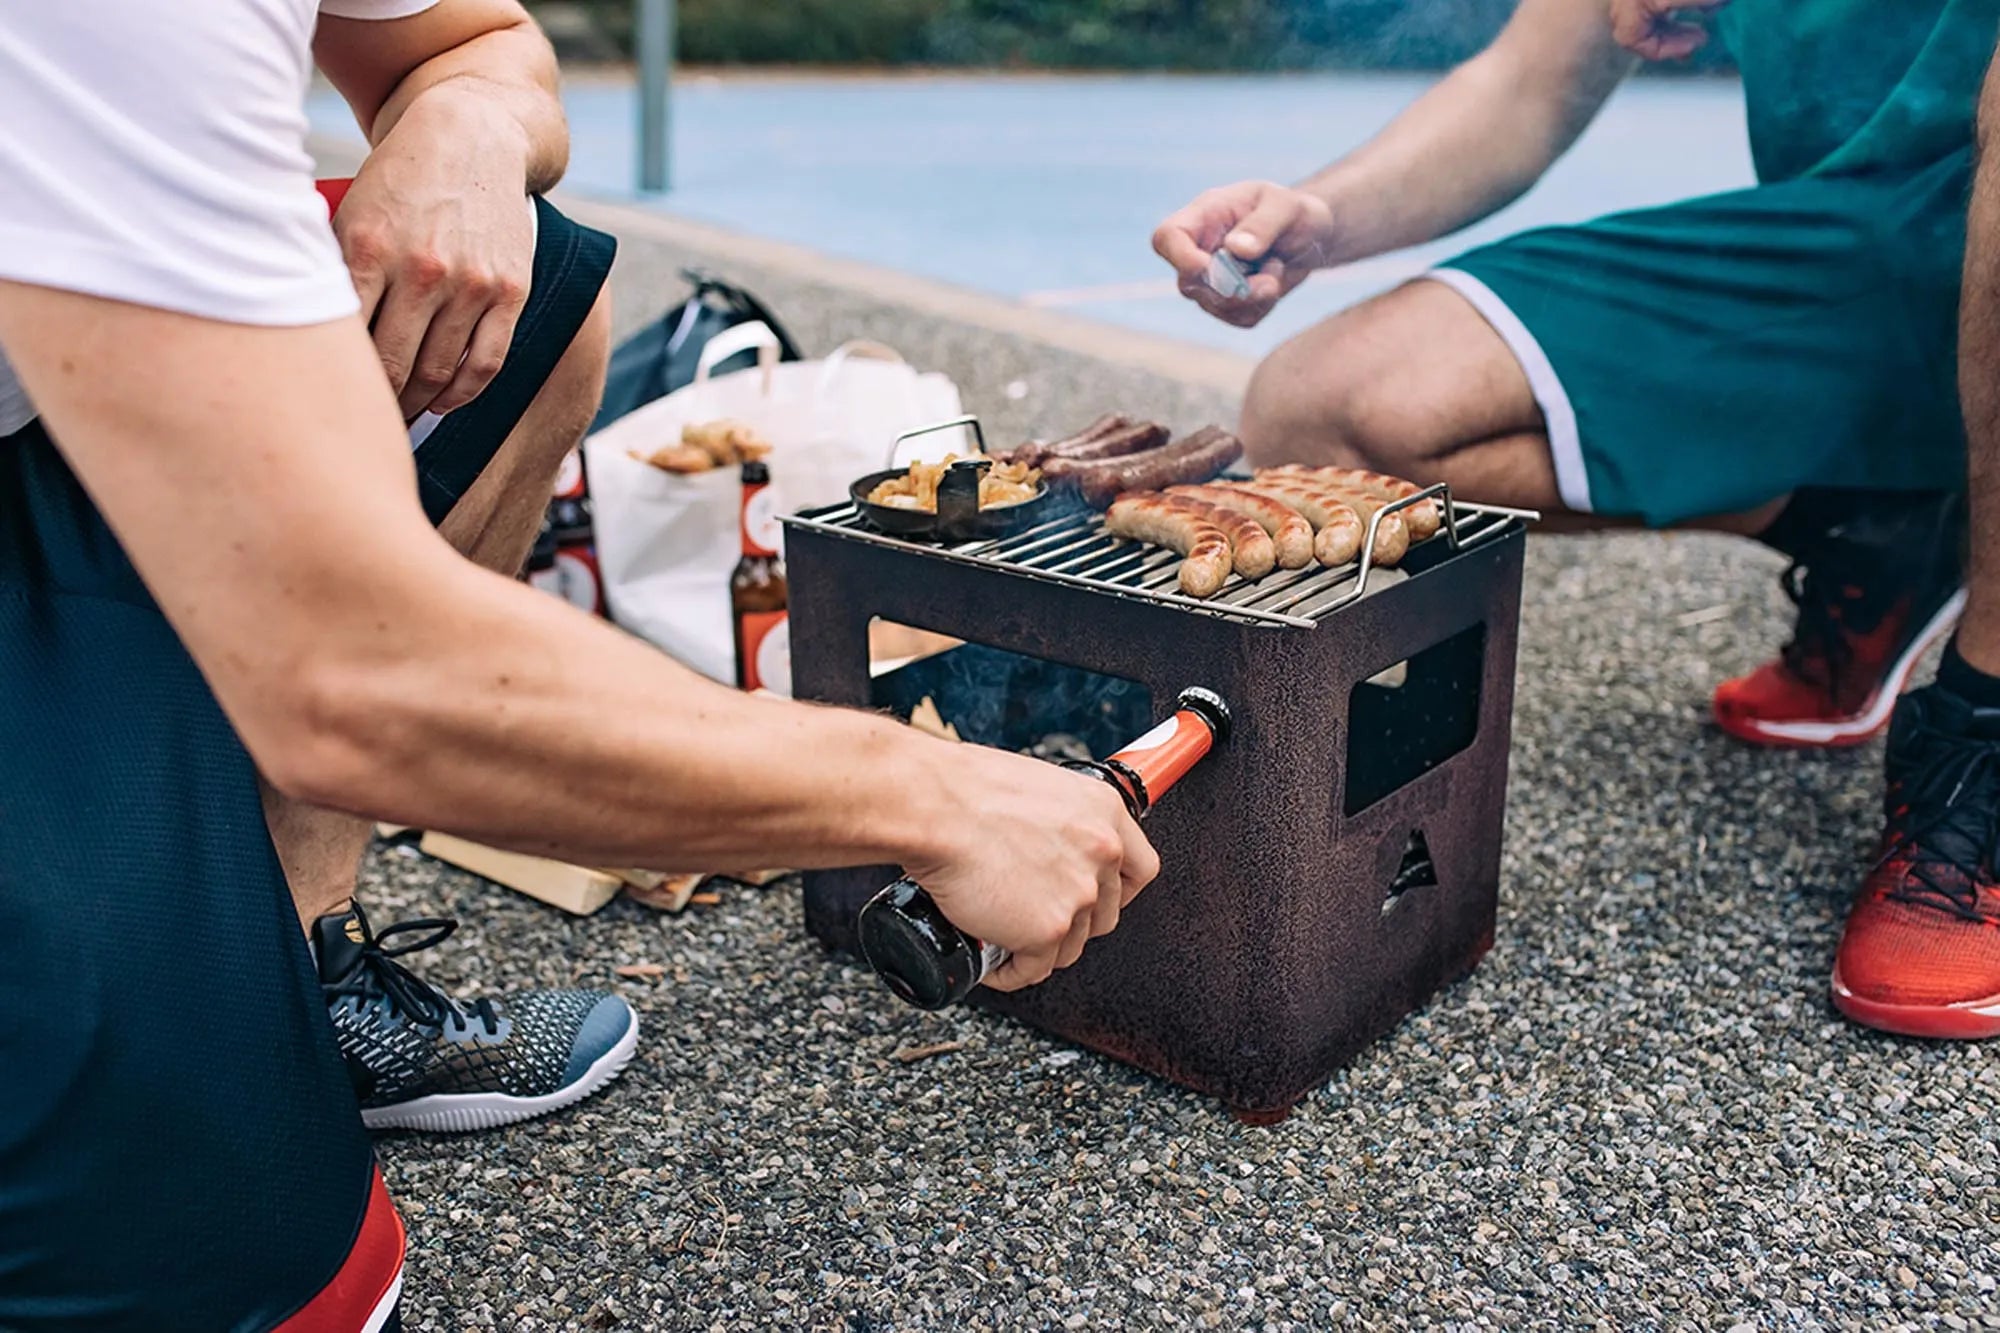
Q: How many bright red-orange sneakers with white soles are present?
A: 2